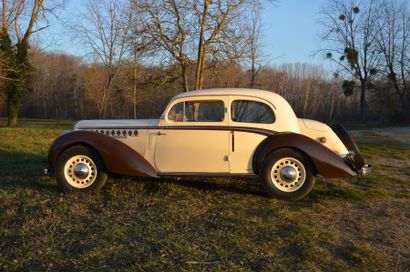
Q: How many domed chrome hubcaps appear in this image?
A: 2